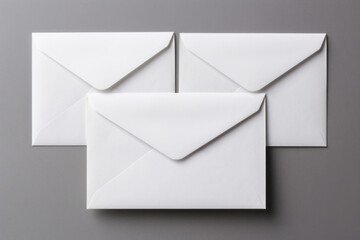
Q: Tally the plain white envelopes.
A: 3